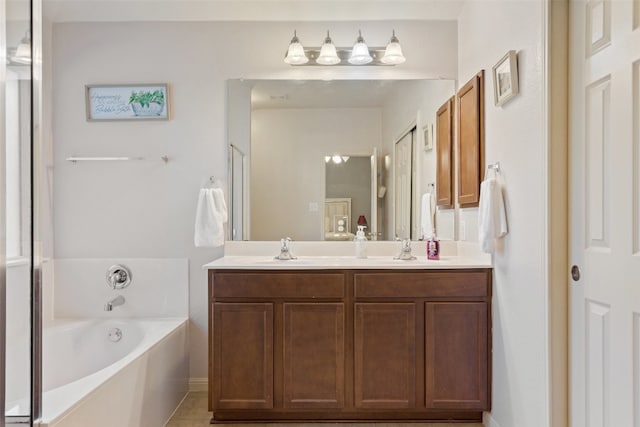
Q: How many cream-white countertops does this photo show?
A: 1